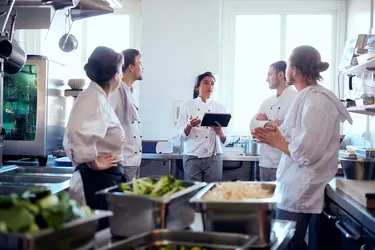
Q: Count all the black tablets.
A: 1